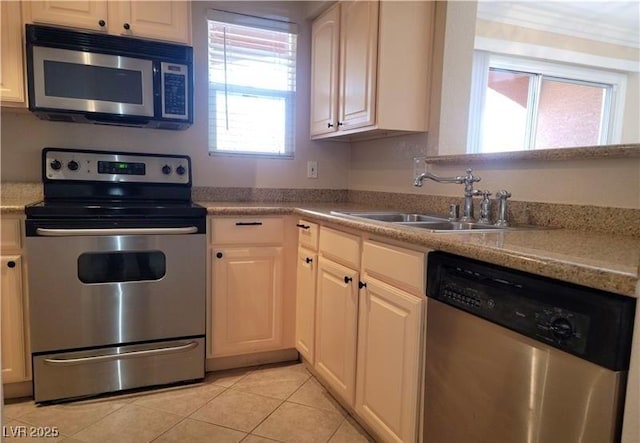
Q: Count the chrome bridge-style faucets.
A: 1